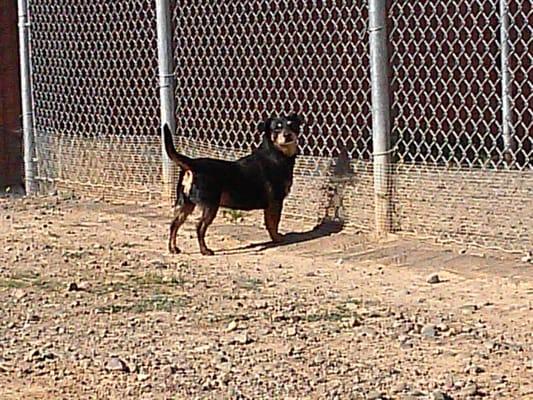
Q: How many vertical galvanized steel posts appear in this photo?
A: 4